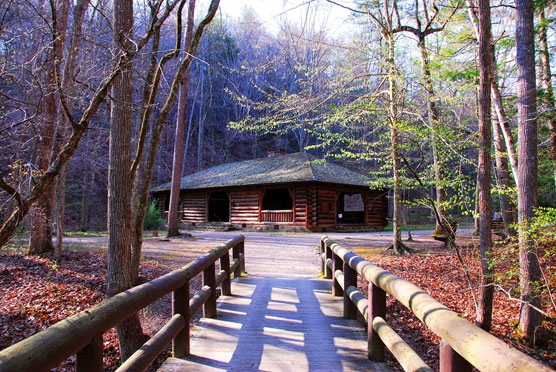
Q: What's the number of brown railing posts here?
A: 12